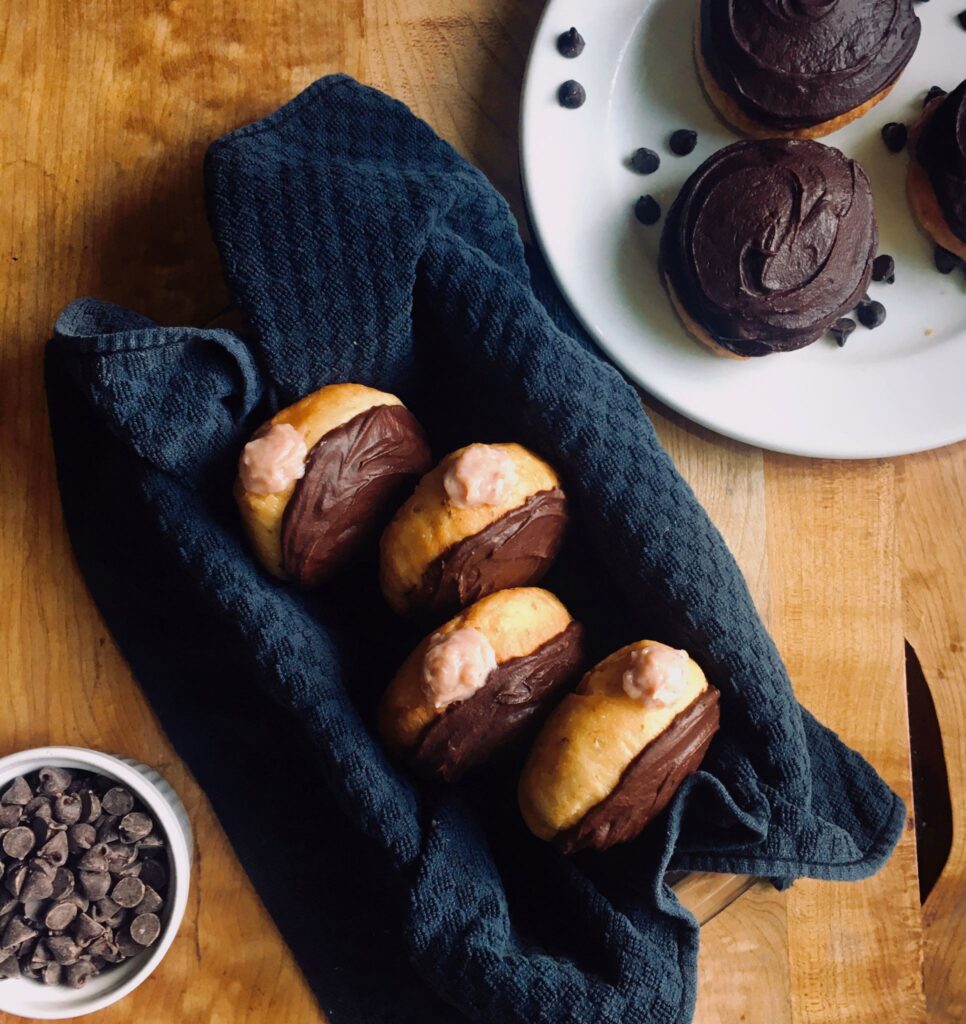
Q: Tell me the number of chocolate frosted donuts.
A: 7